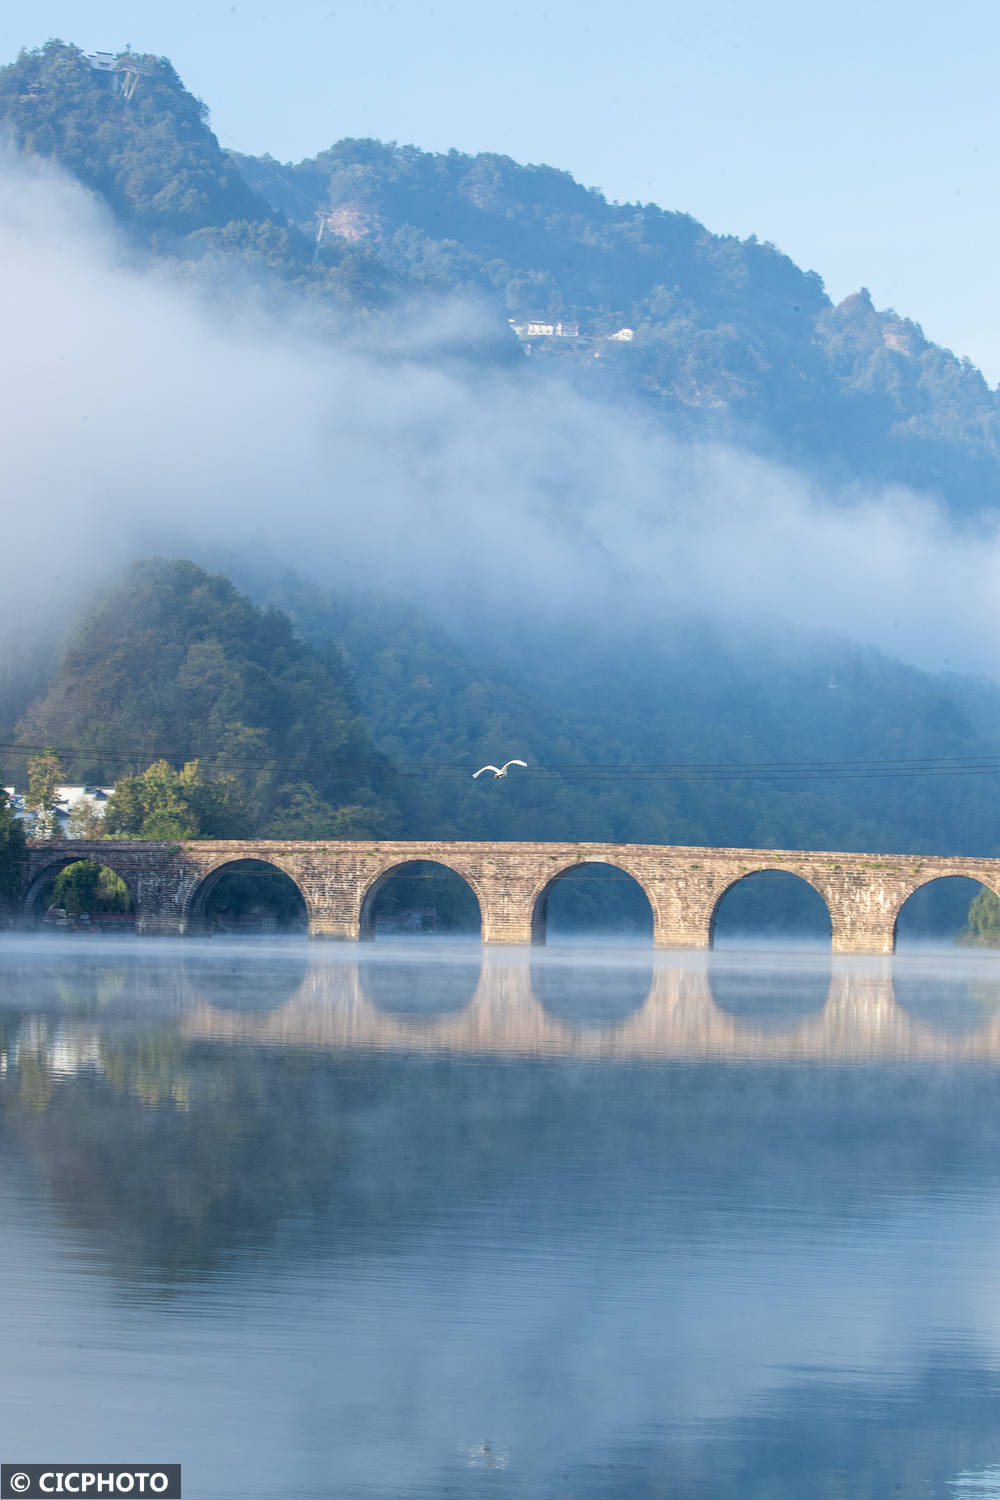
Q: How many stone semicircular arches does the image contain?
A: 6